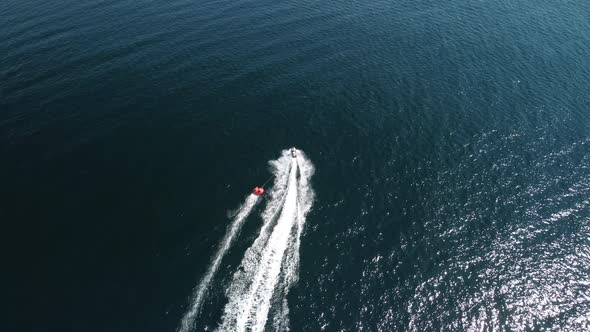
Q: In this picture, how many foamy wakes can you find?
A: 2